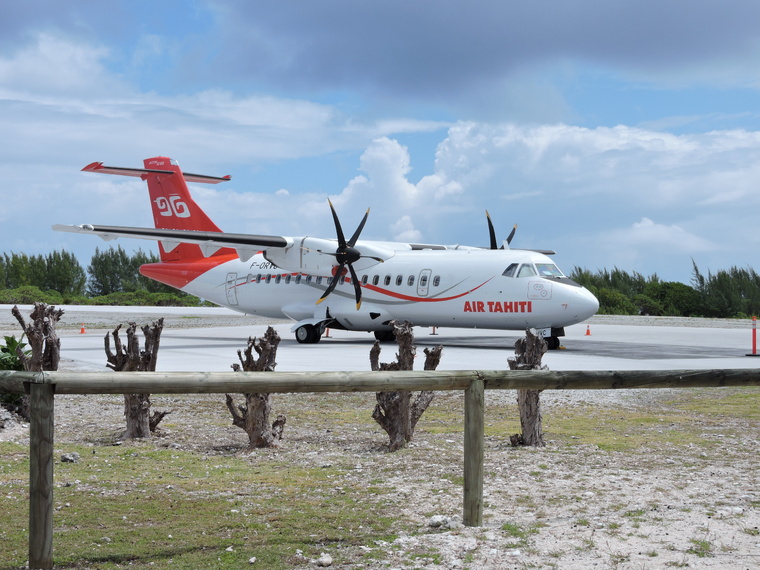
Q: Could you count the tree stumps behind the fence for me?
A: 5